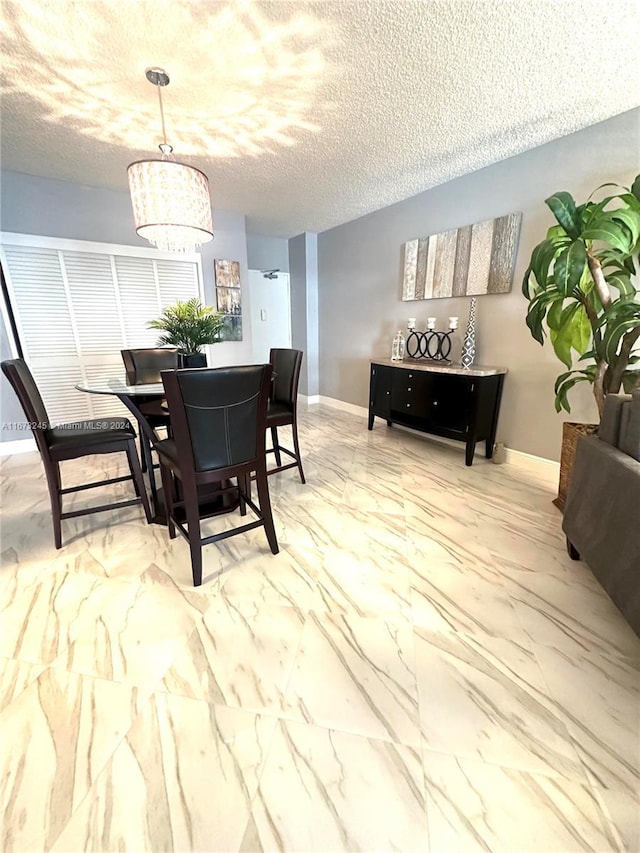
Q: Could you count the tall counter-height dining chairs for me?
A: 4